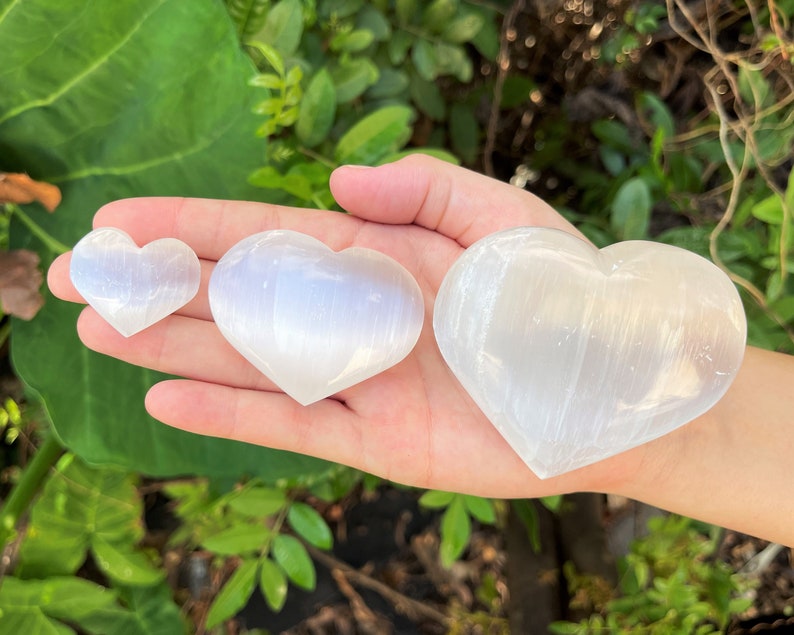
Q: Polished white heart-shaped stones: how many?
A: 3